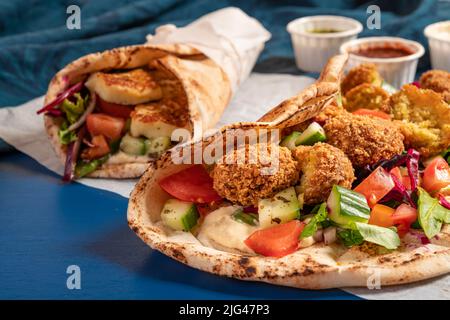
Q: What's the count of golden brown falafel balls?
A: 7